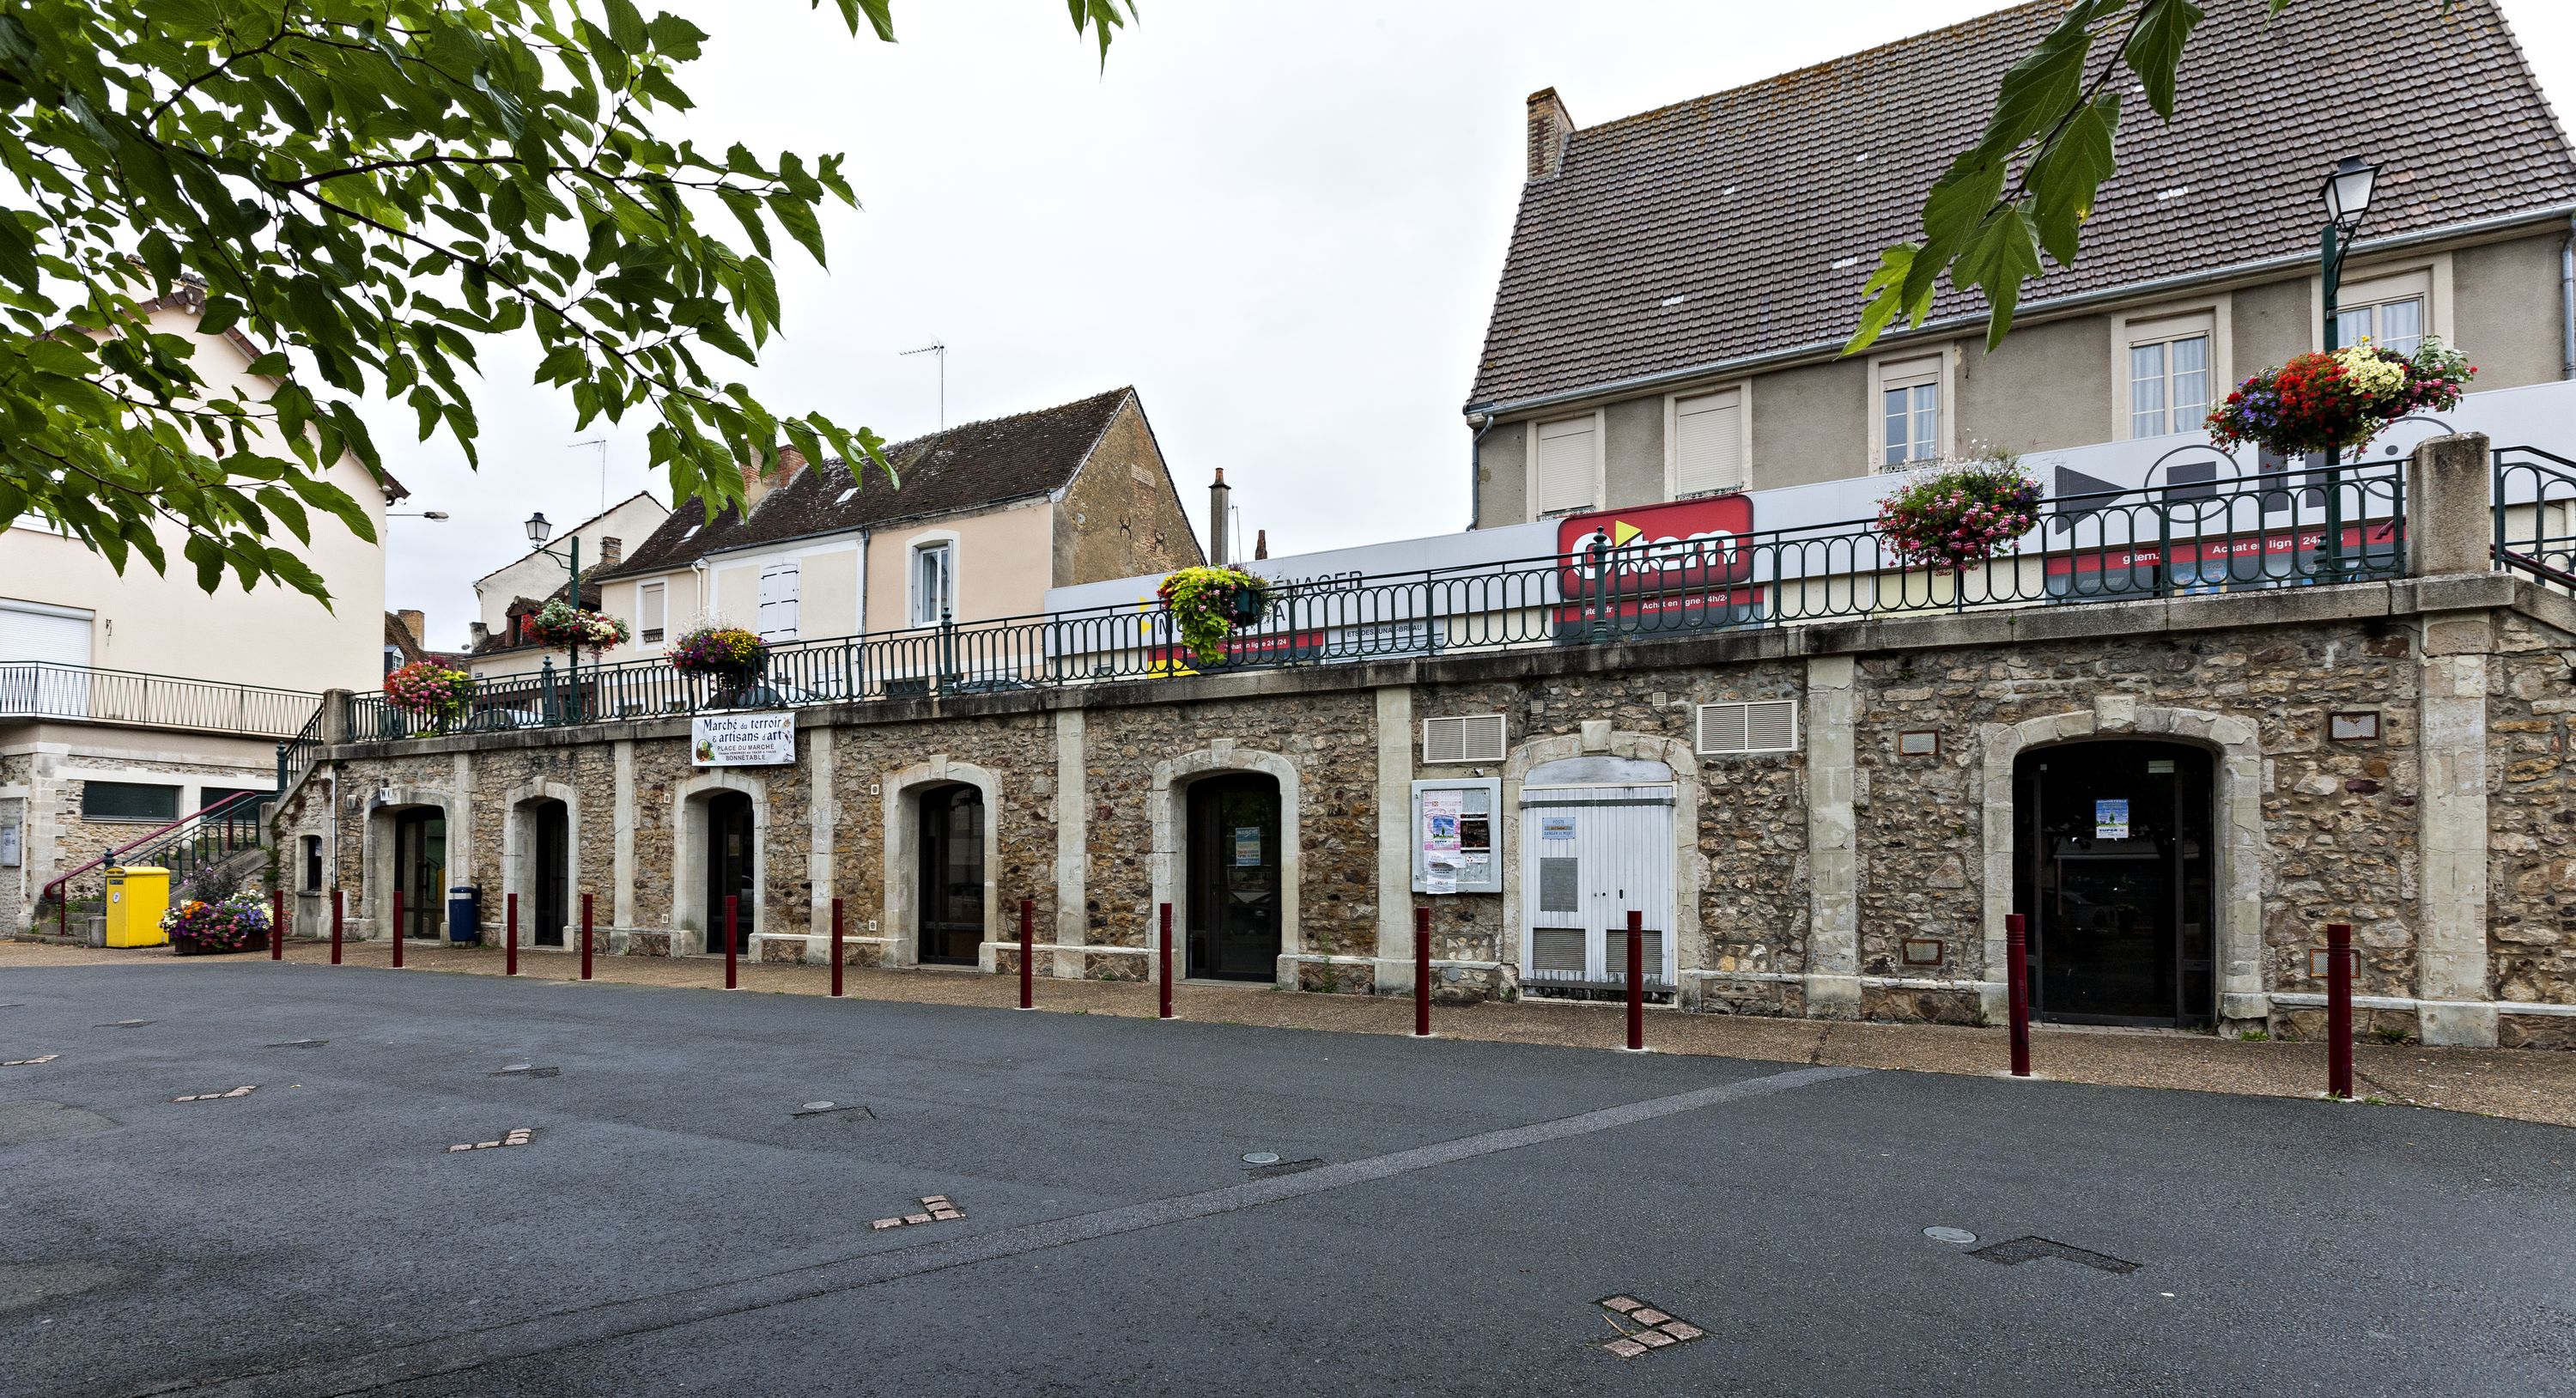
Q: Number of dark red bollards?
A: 13